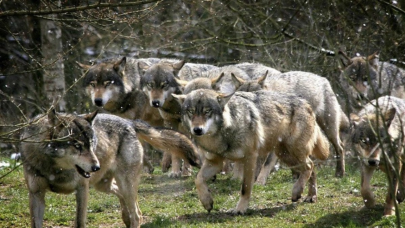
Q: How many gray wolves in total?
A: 8